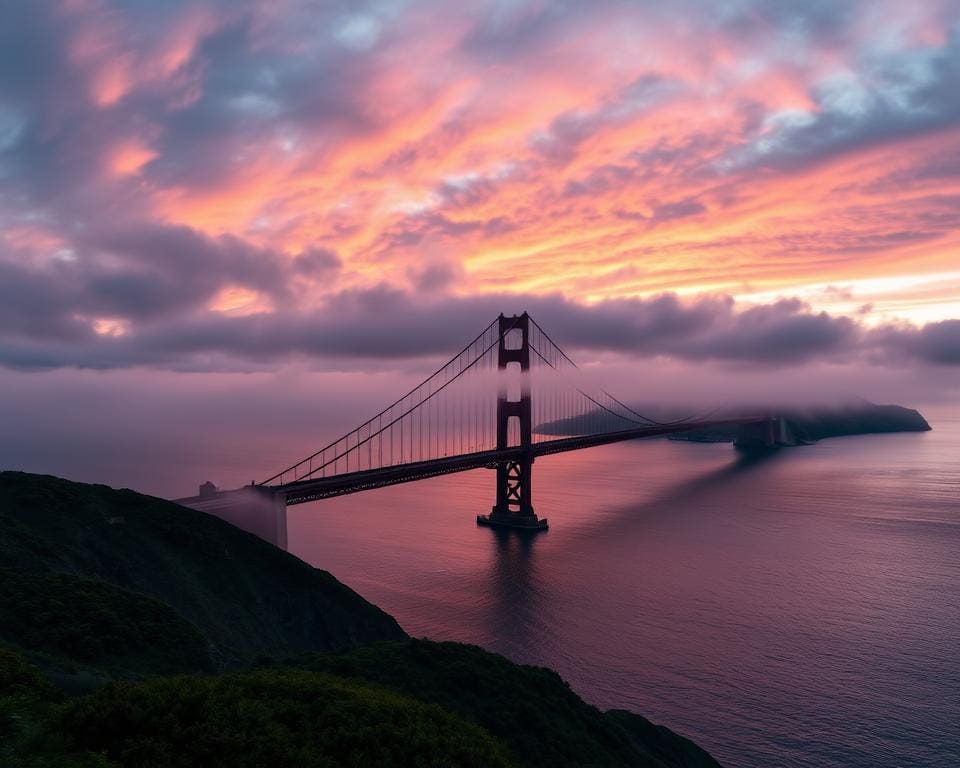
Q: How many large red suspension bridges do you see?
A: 1